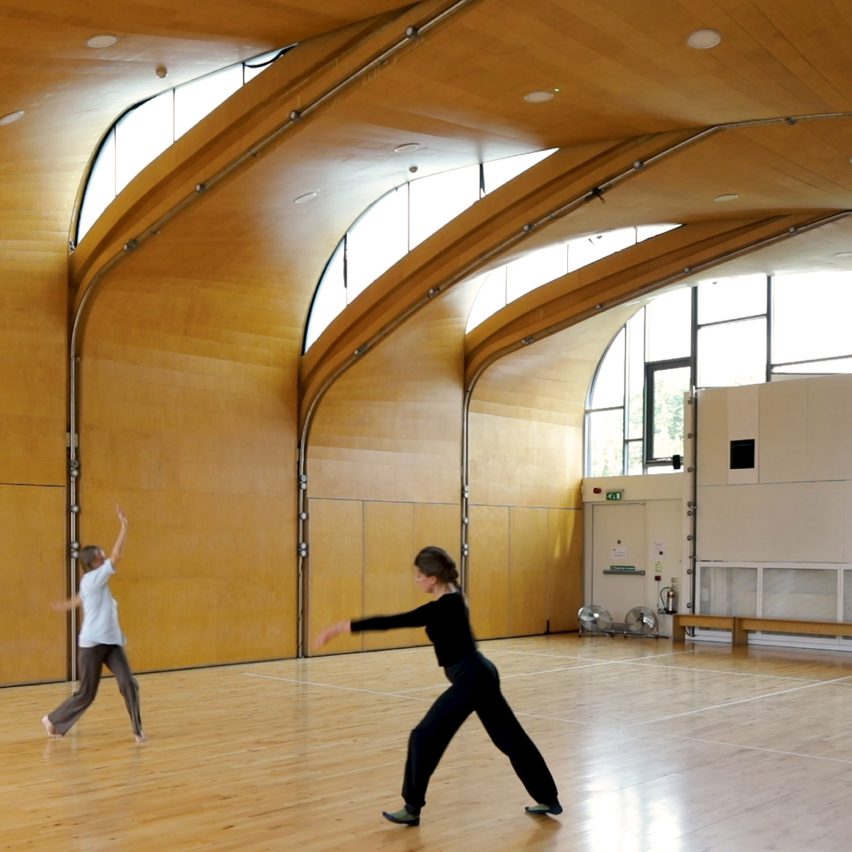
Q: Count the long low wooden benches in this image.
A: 2